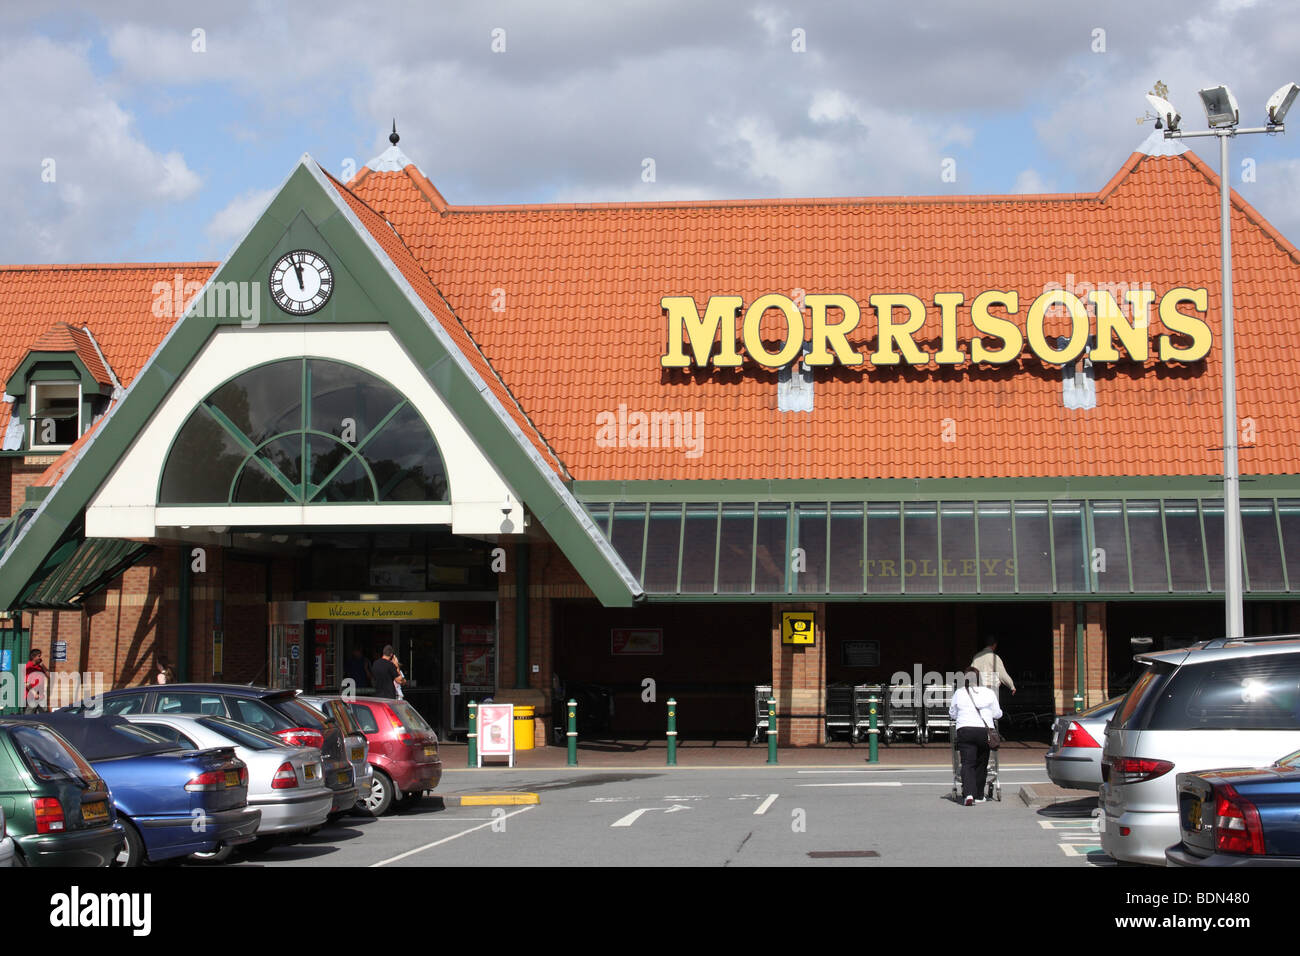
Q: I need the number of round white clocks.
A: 1